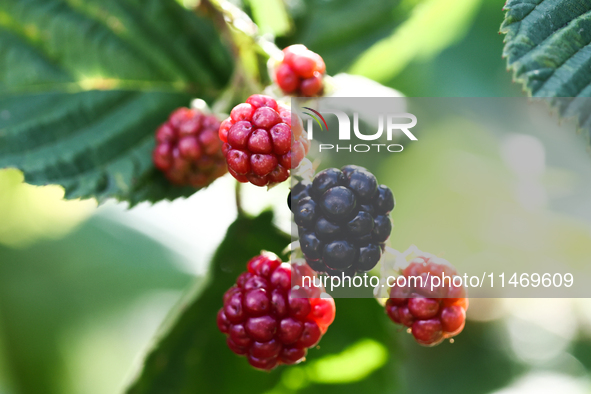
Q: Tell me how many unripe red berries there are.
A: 5